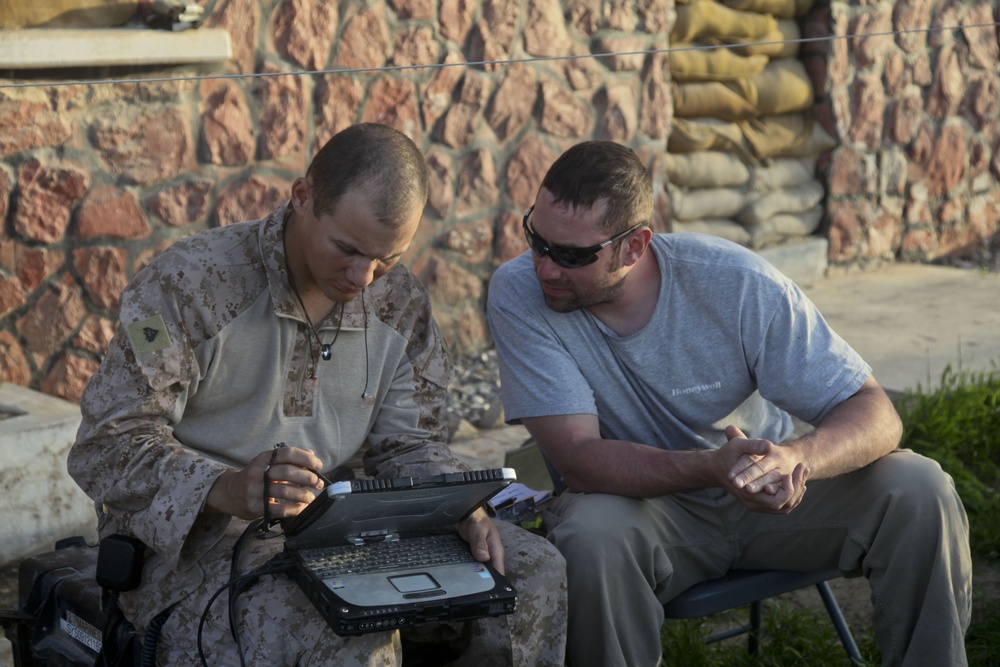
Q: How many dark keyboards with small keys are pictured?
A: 1